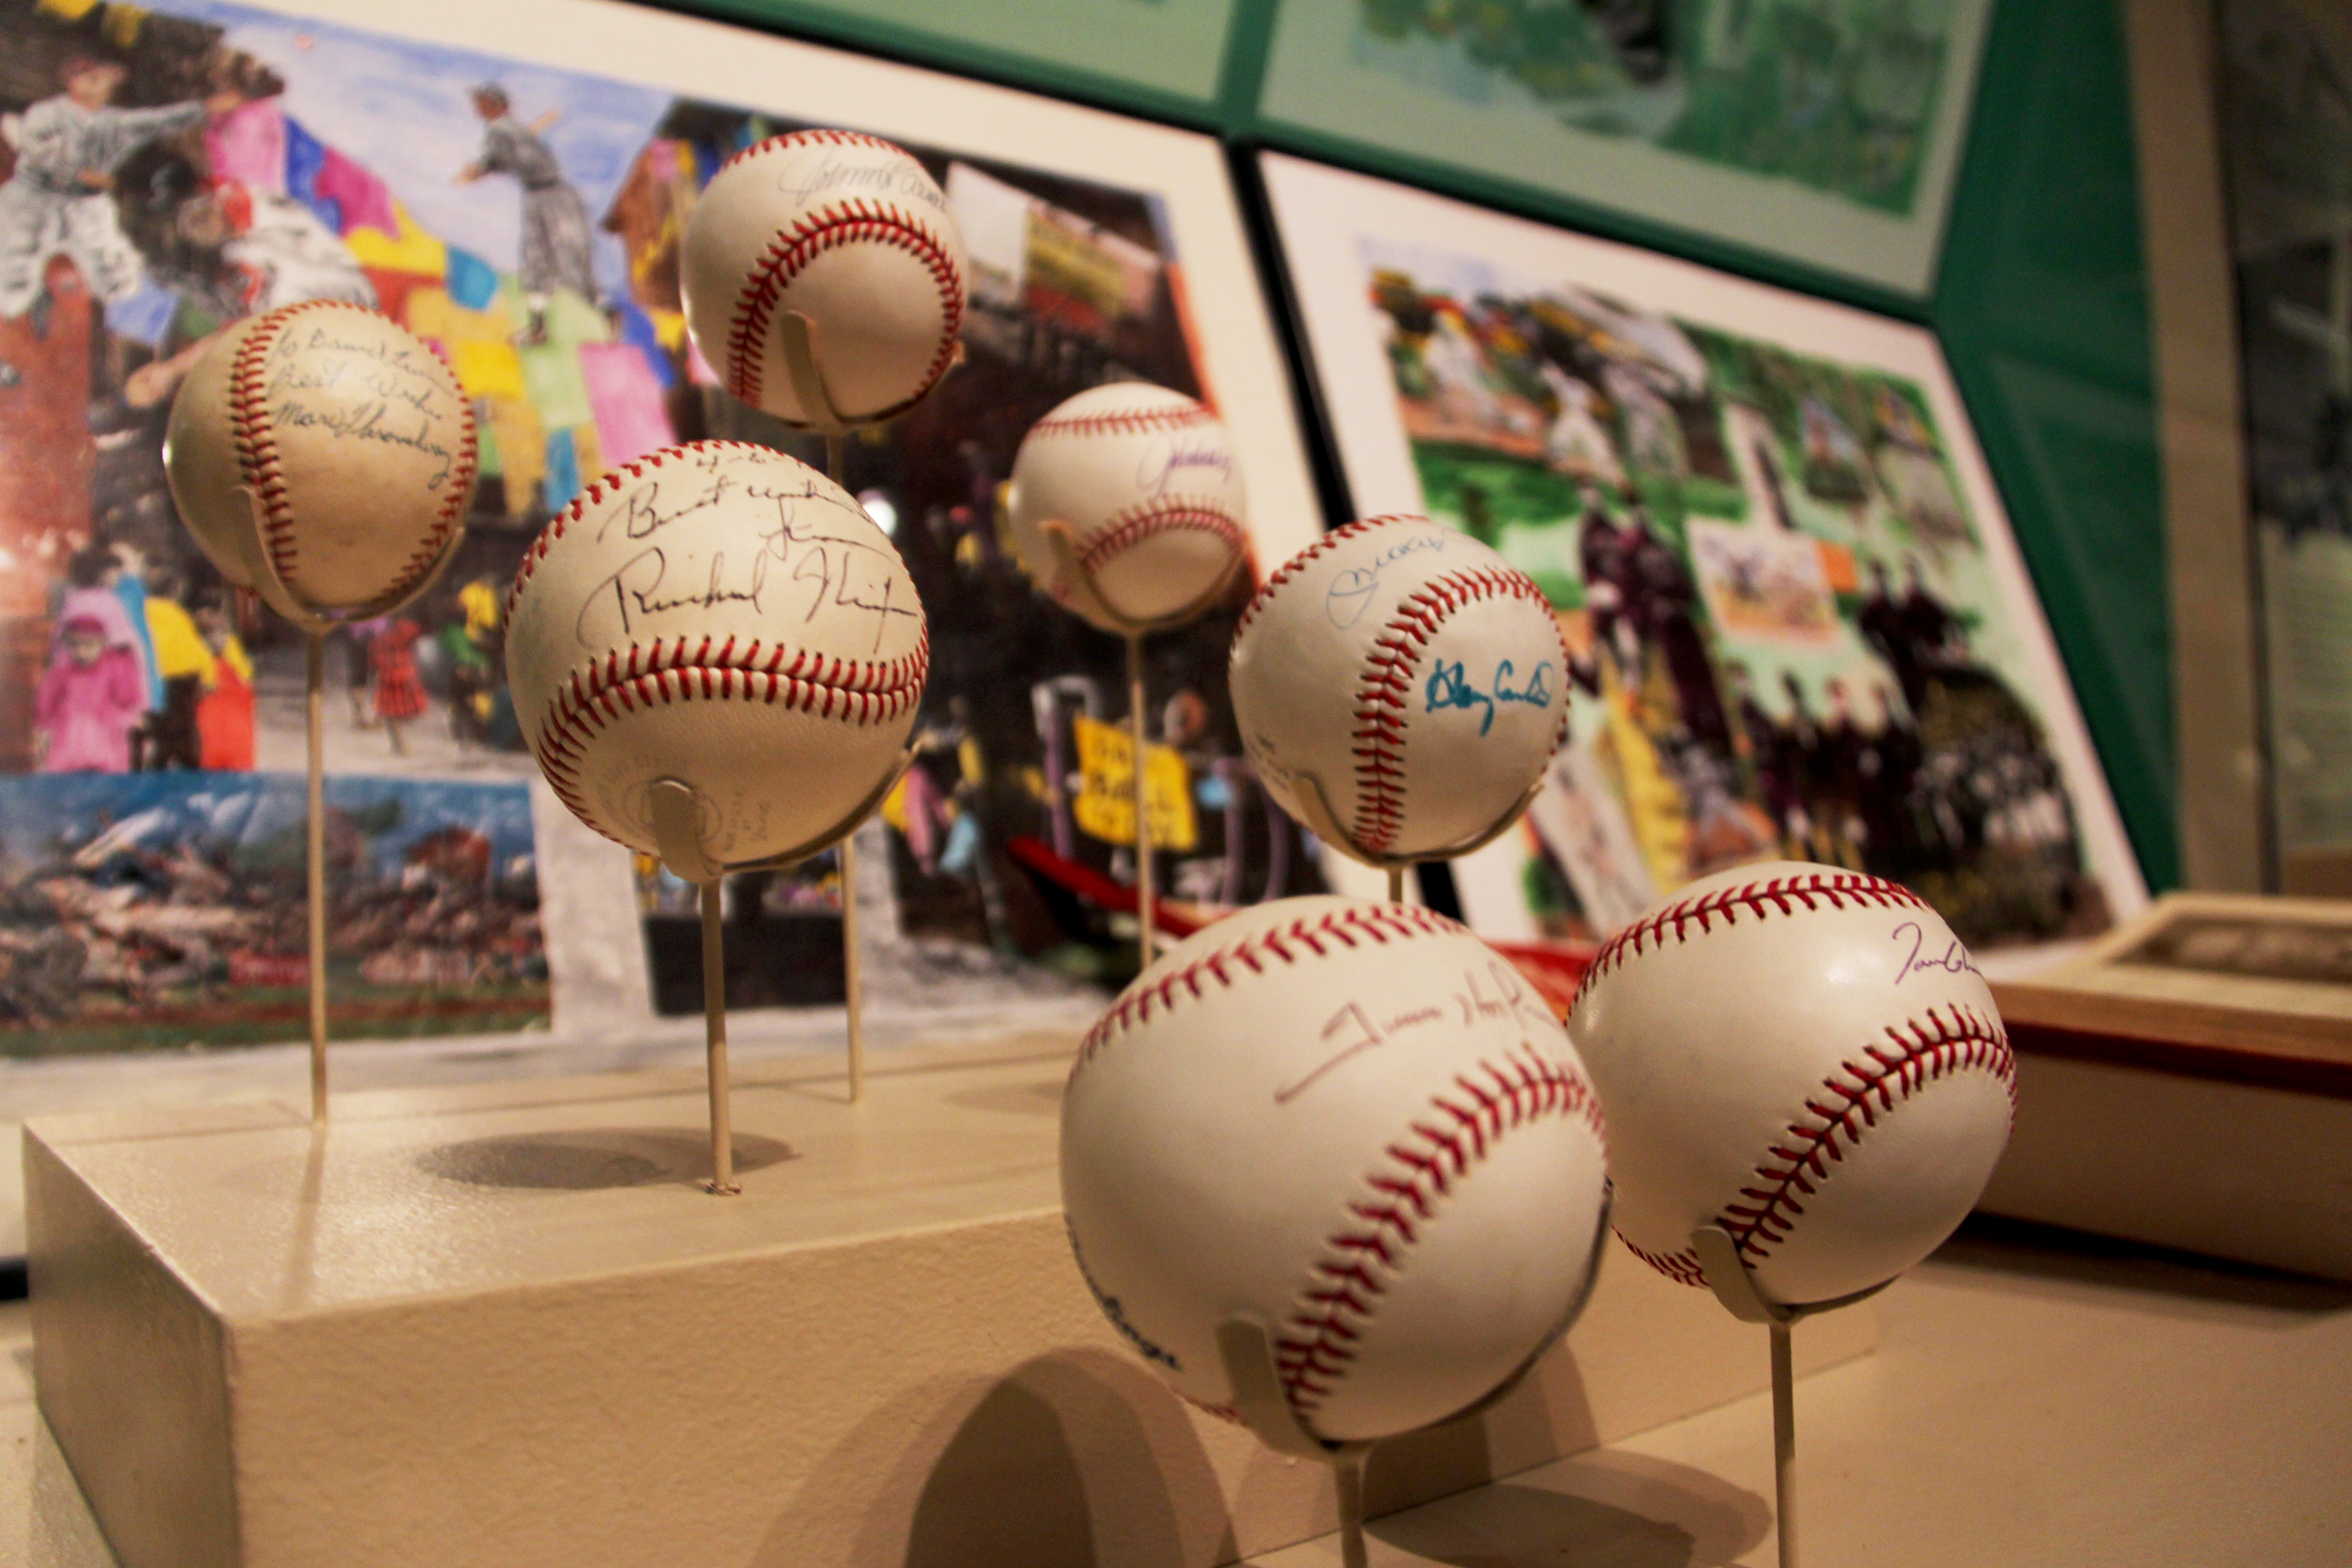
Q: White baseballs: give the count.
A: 7